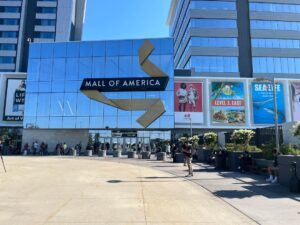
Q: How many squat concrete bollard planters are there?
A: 7